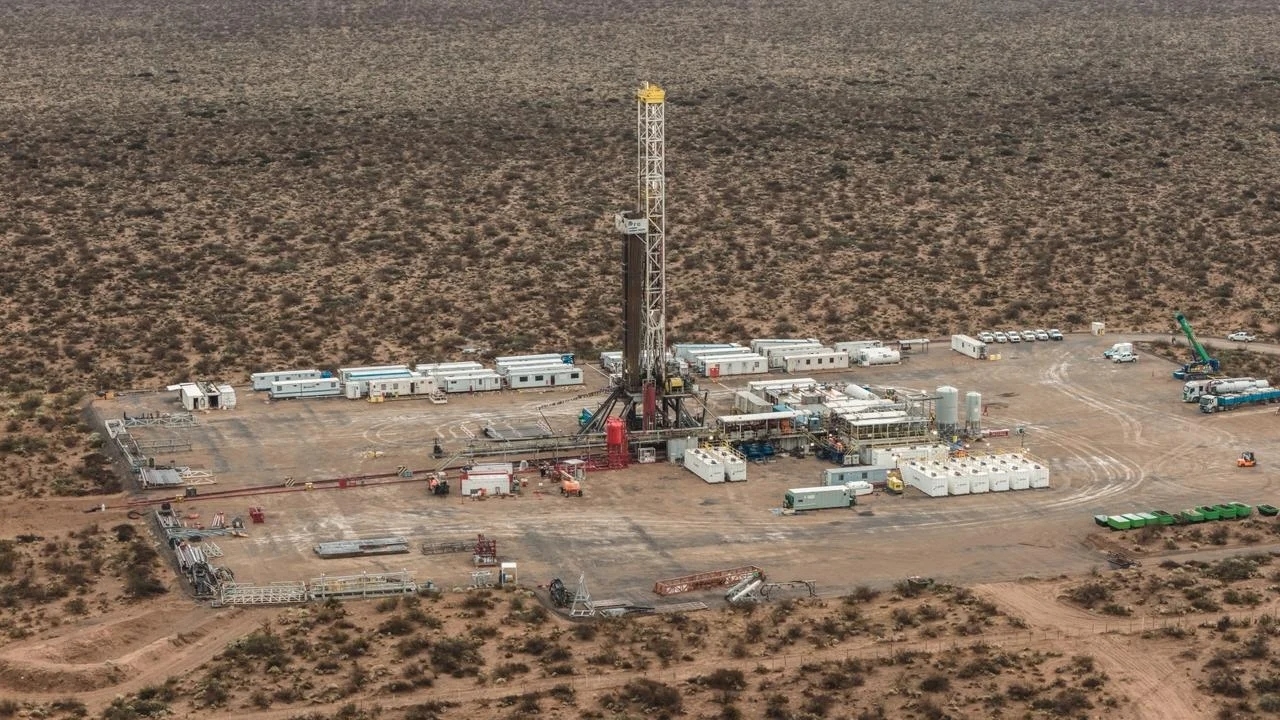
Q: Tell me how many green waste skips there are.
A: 10